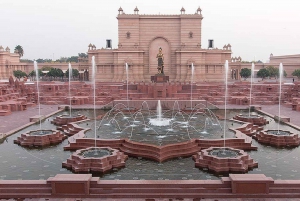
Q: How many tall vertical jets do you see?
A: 8